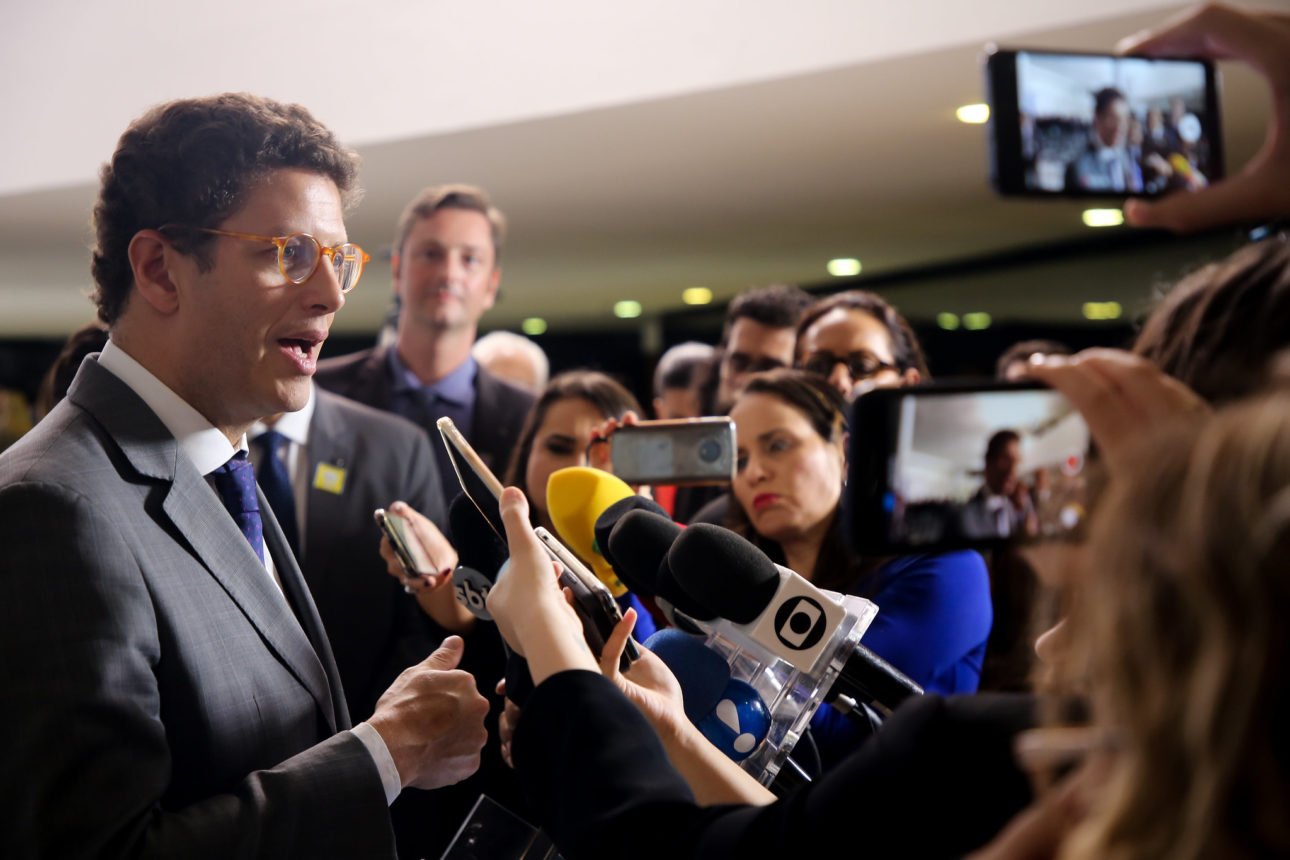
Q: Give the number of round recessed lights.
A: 9